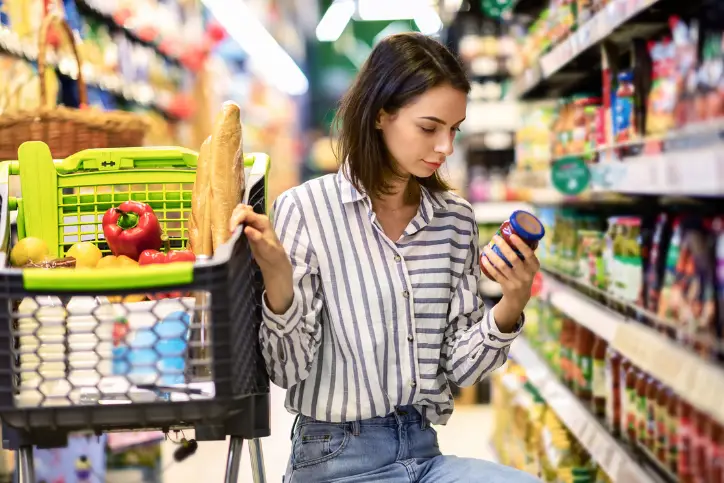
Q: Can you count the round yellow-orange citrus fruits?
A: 2